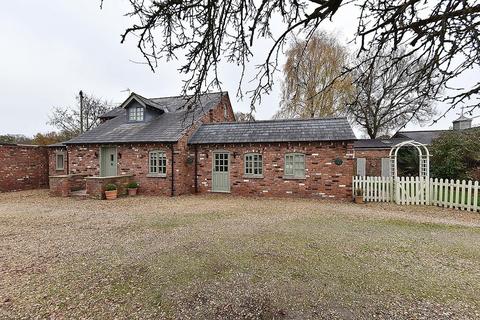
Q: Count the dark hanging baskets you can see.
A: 2